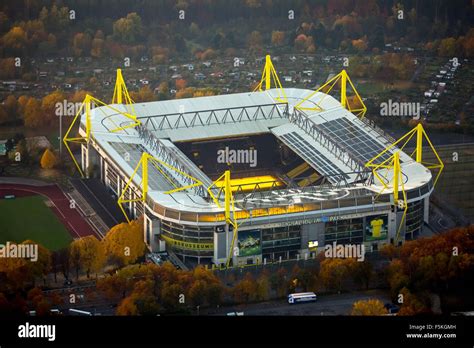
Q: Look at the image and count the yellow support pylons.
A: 8